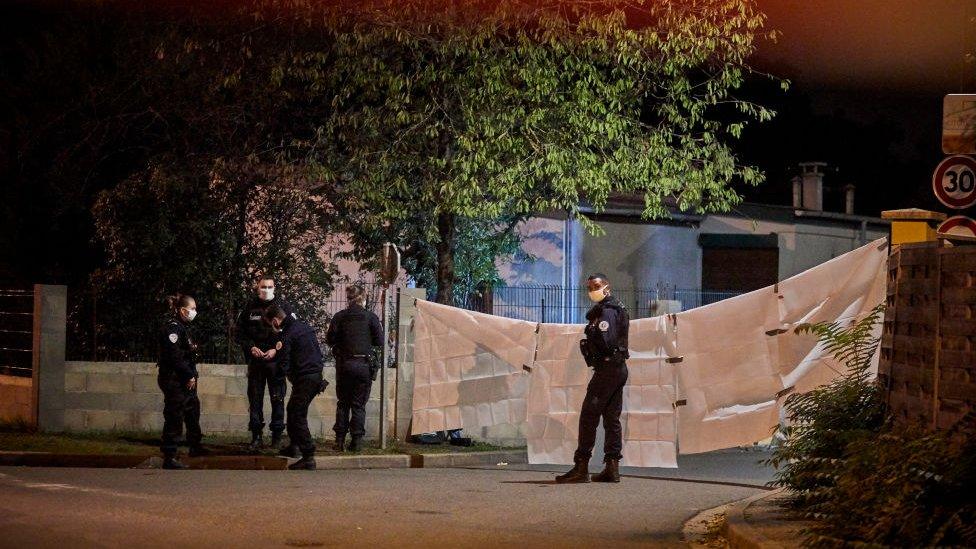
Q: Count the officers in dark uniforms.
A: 5